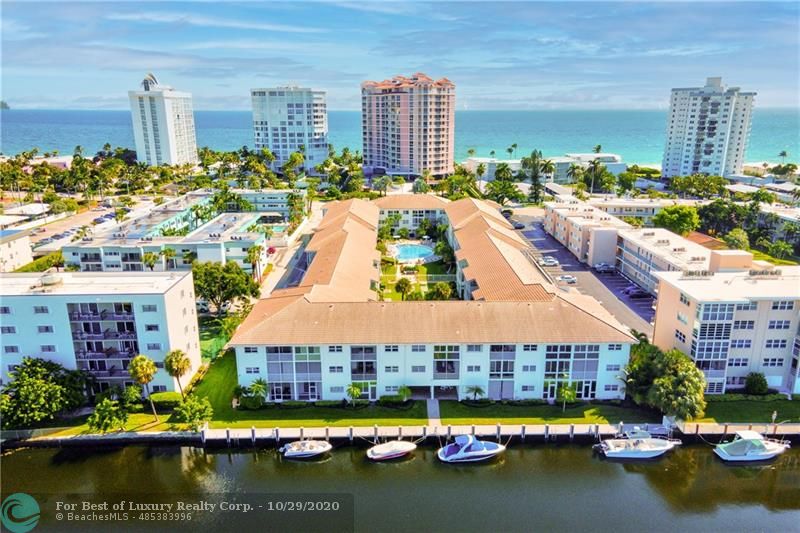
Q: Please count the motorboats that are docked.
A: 5